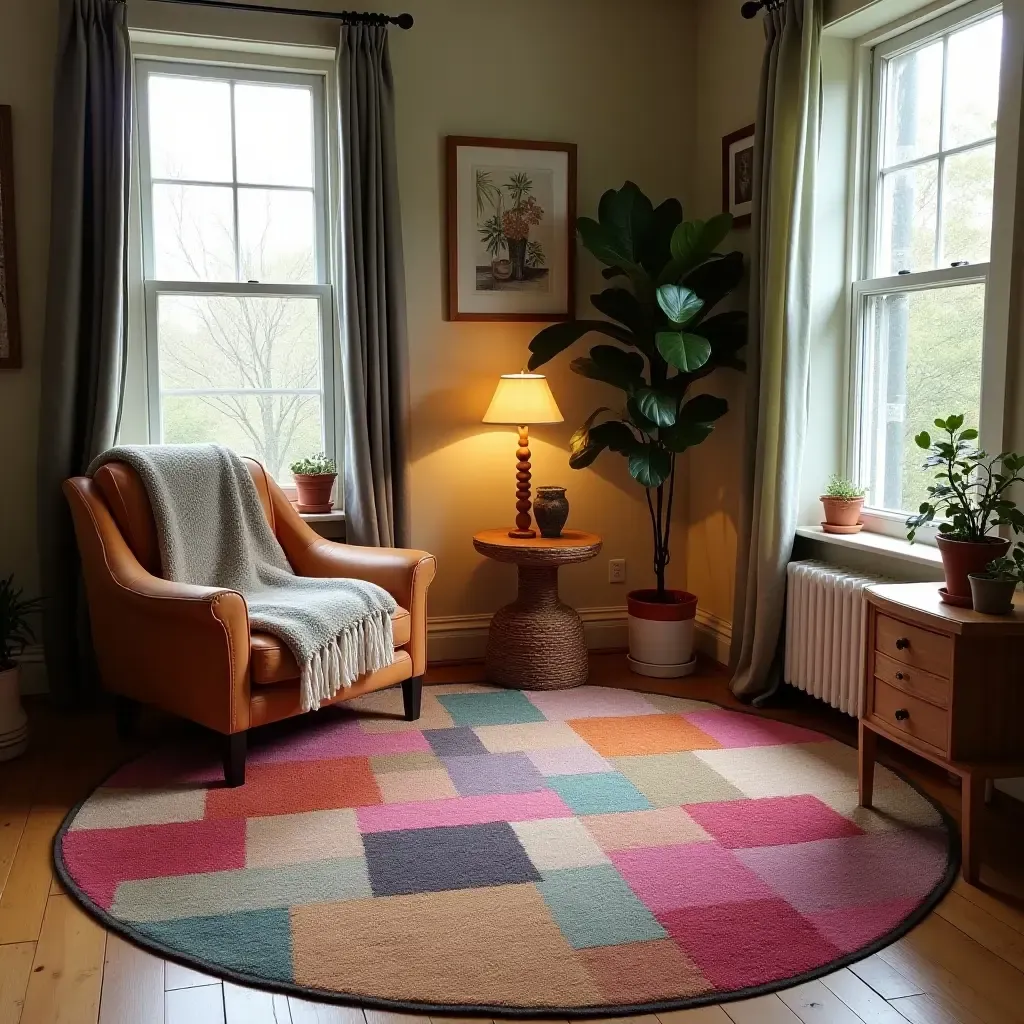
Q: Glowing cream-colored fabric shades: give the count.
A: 1